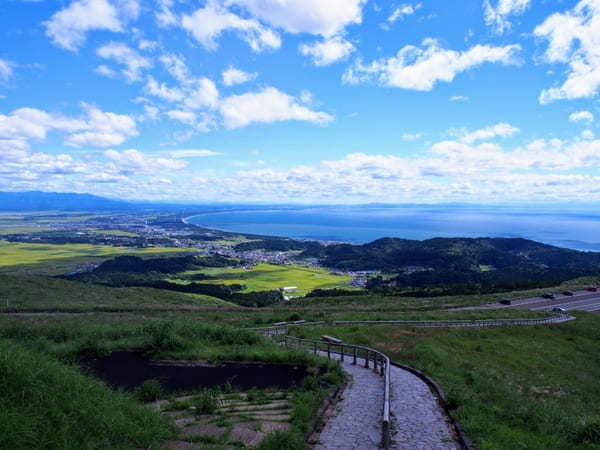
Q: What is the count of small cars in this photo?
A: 5